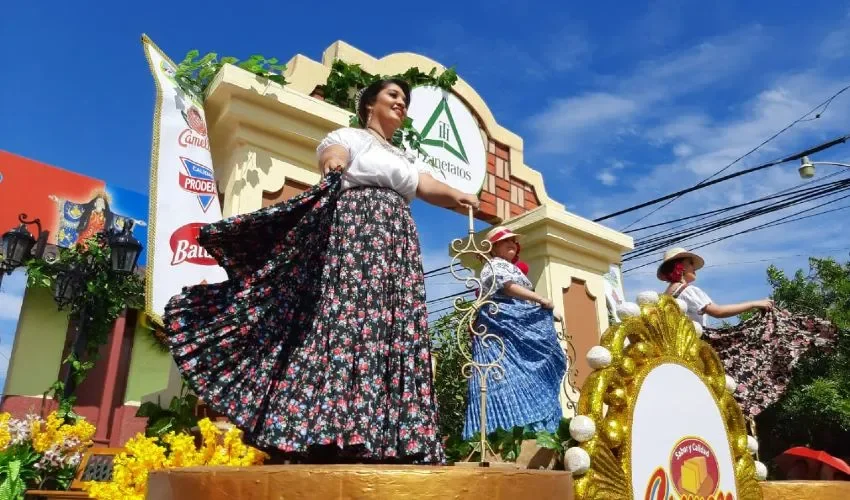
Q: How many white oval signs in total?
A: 2